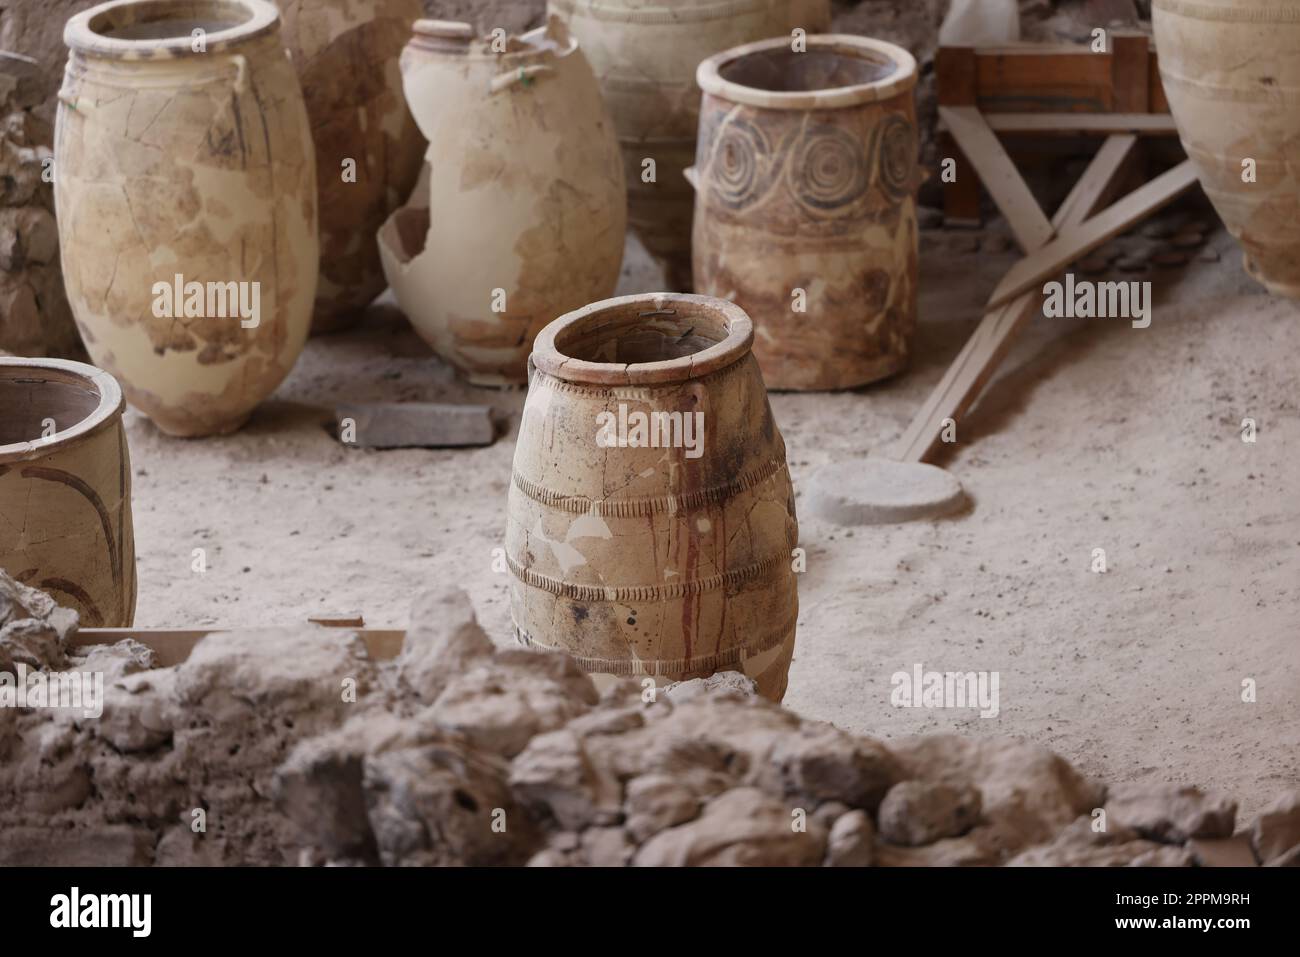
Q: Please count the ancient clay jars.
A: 8